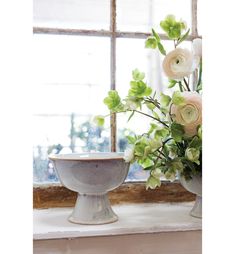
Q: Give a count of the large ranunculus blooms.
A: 2